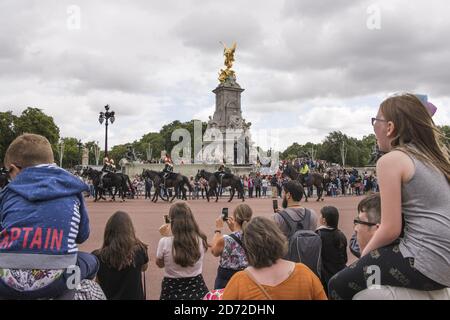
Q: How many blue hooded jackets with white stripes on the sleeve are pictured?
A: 1